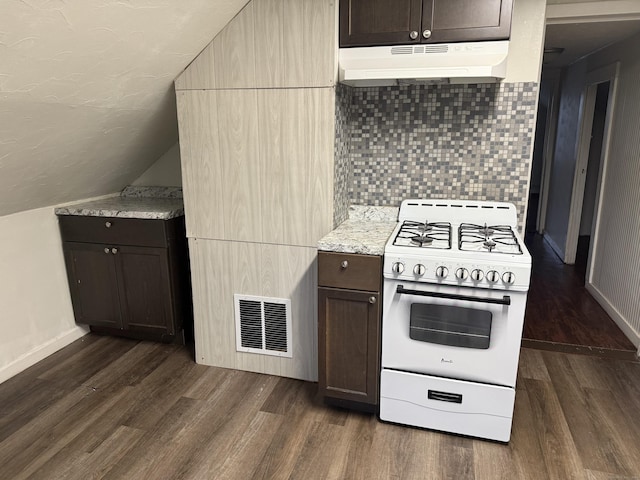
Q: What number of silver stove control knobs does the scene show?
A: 7